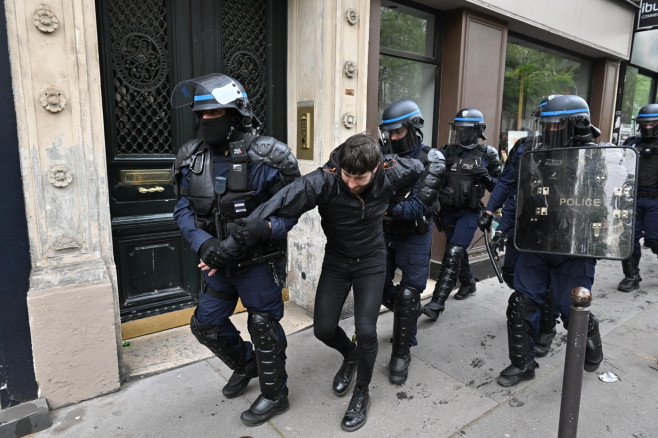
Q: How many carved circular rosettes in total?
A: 6